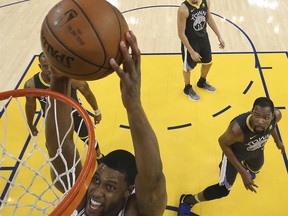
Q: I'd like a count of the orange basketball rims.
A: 1